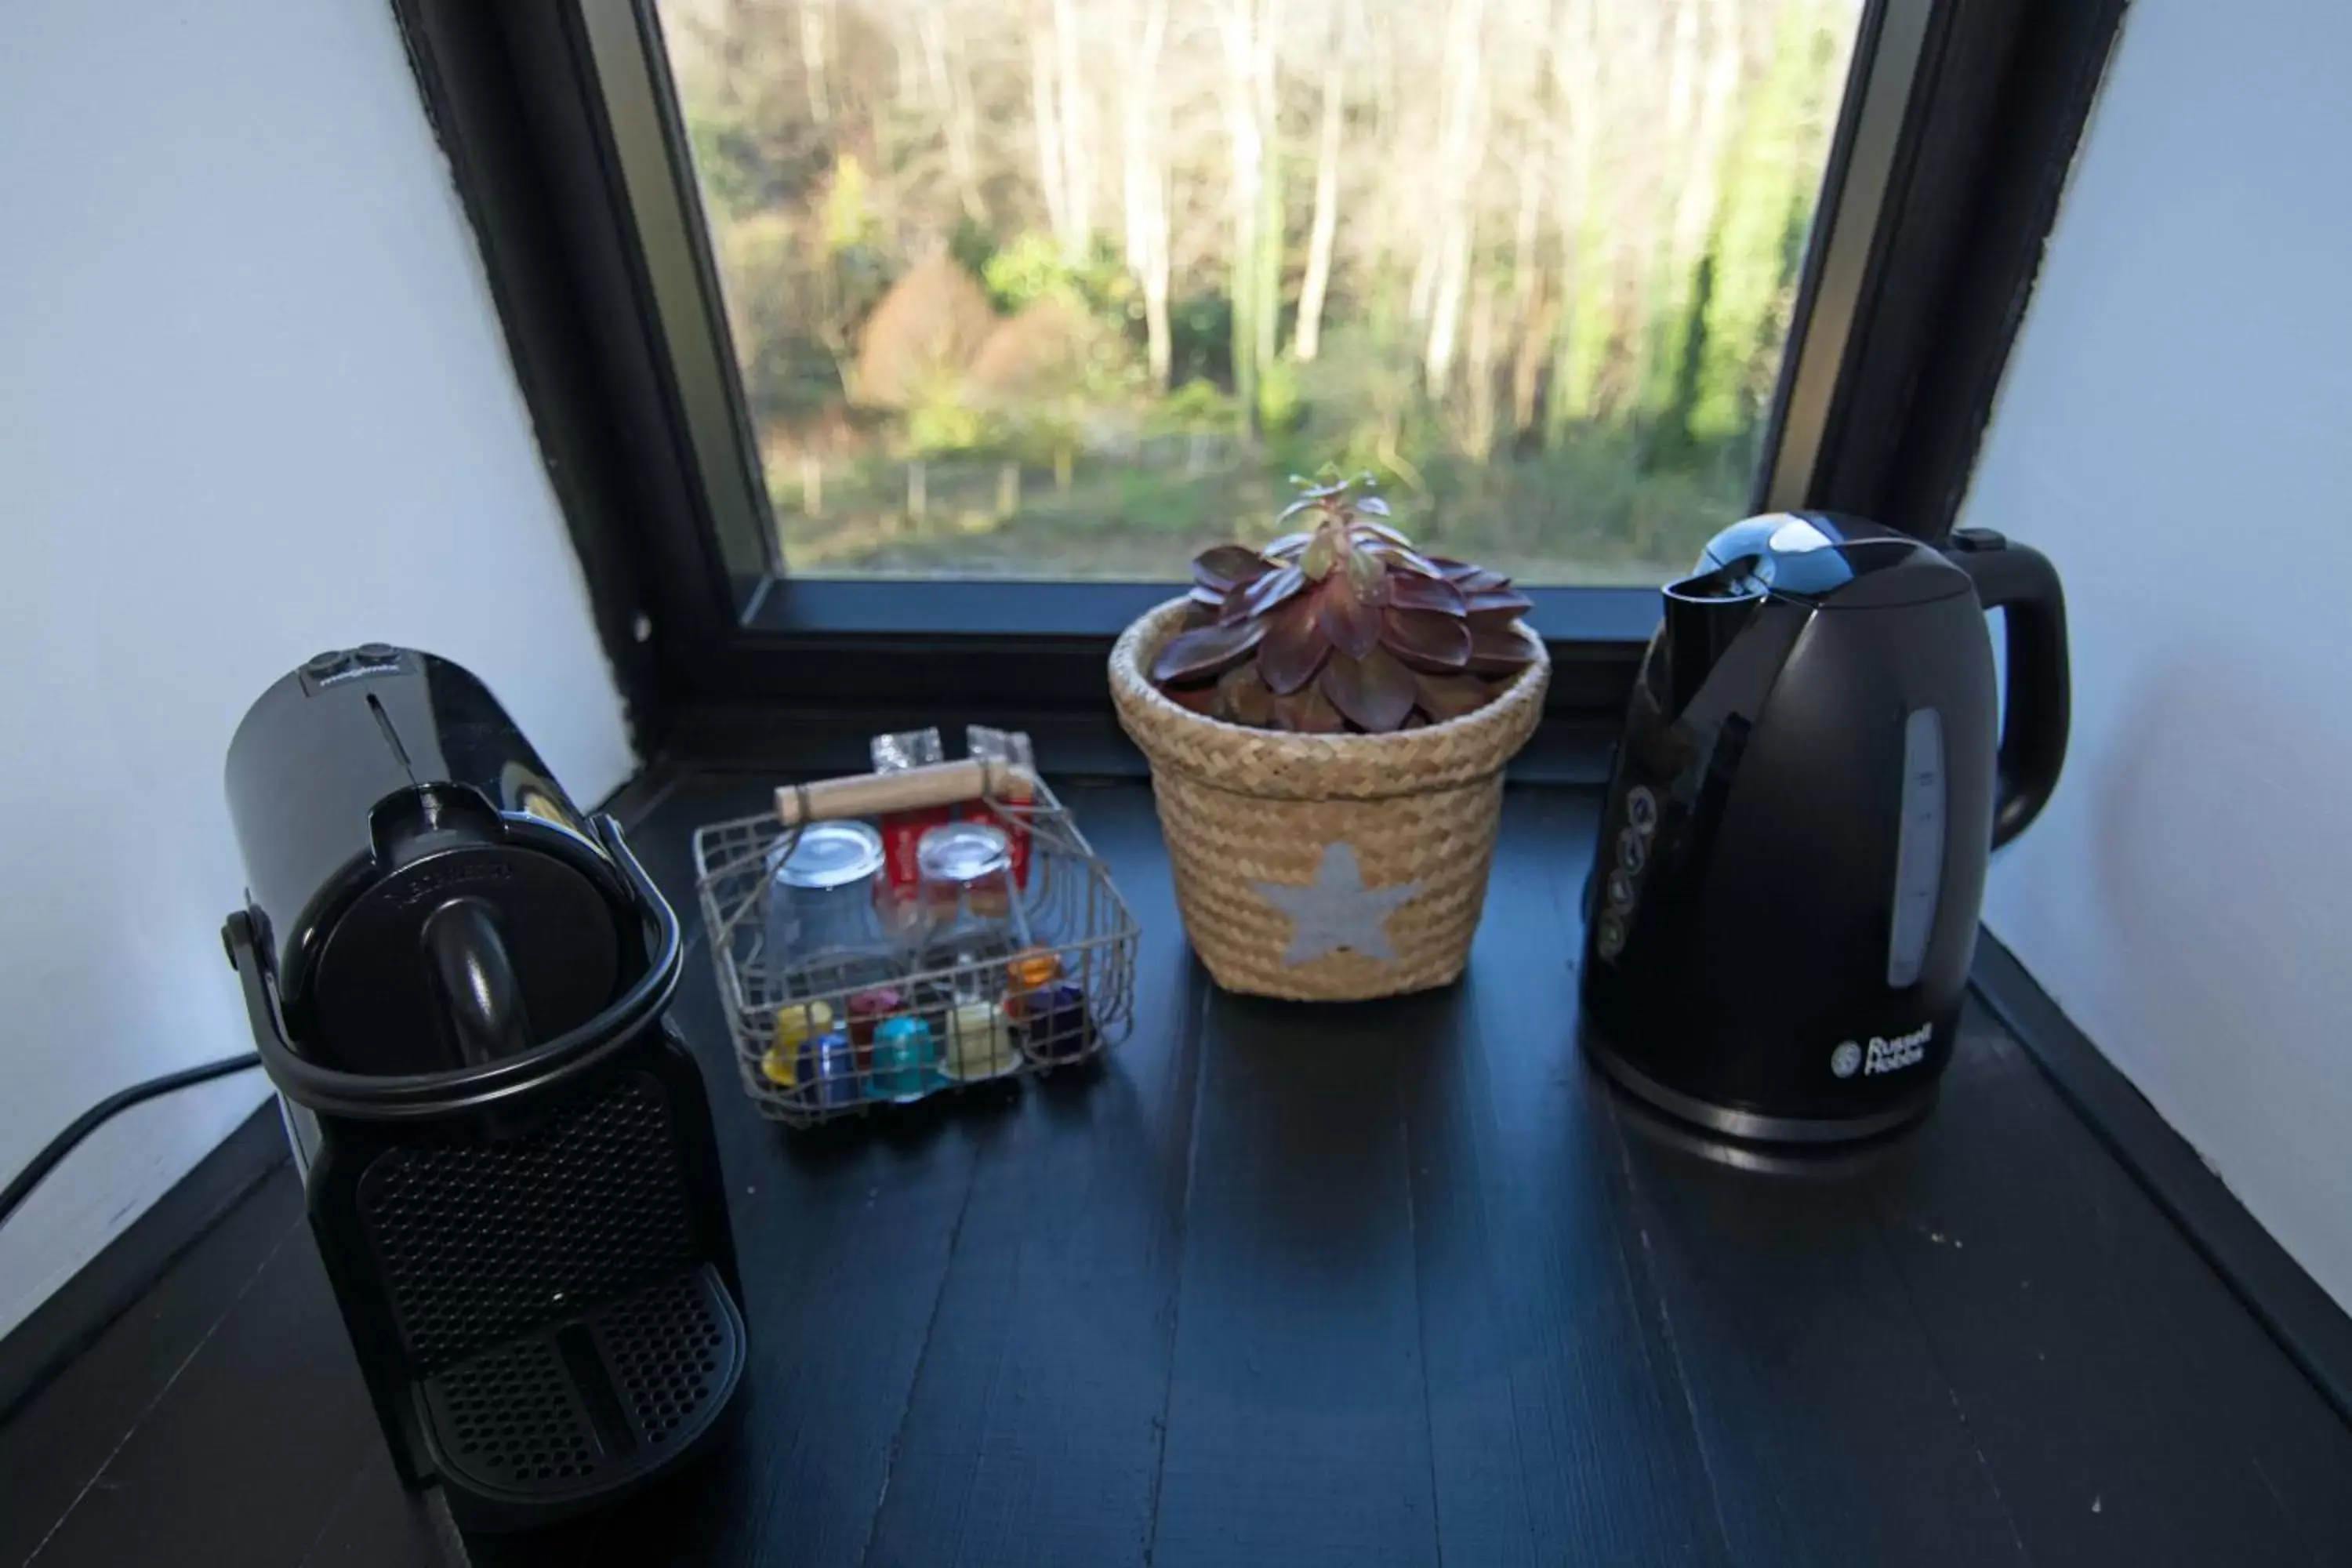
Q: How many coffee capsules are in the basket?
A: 7